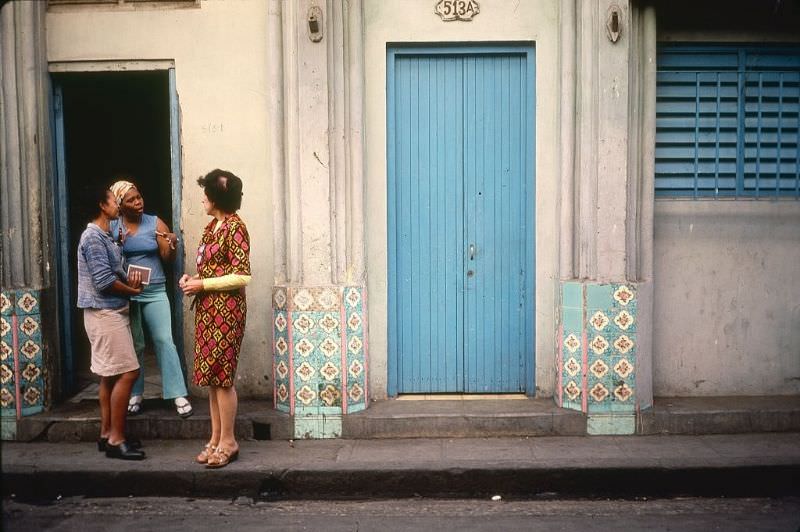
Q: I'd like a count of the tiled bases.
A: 3